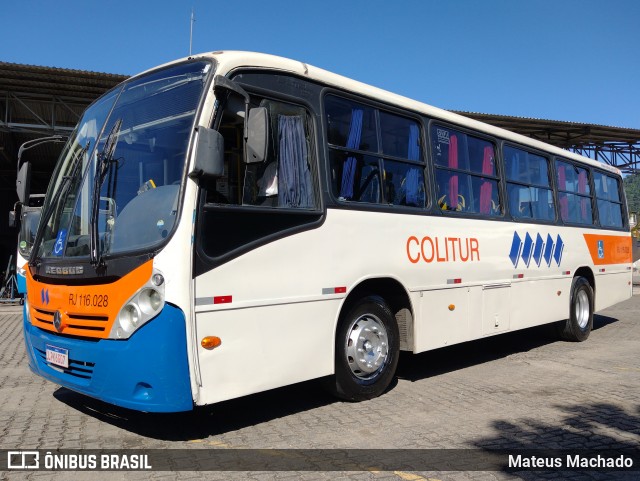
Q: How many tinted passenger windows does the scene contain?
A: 5